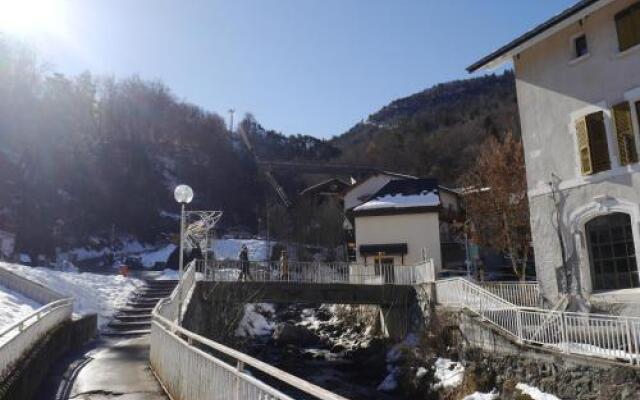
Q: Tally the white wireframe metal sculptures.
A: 1